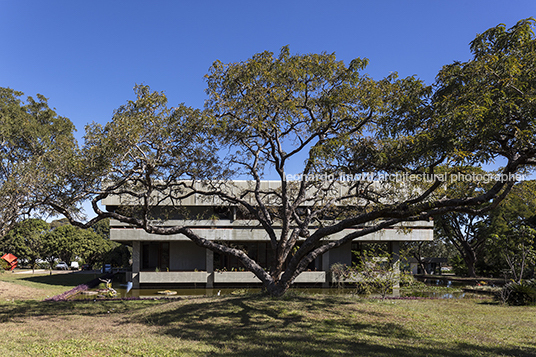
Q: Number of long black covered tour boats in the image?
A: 0